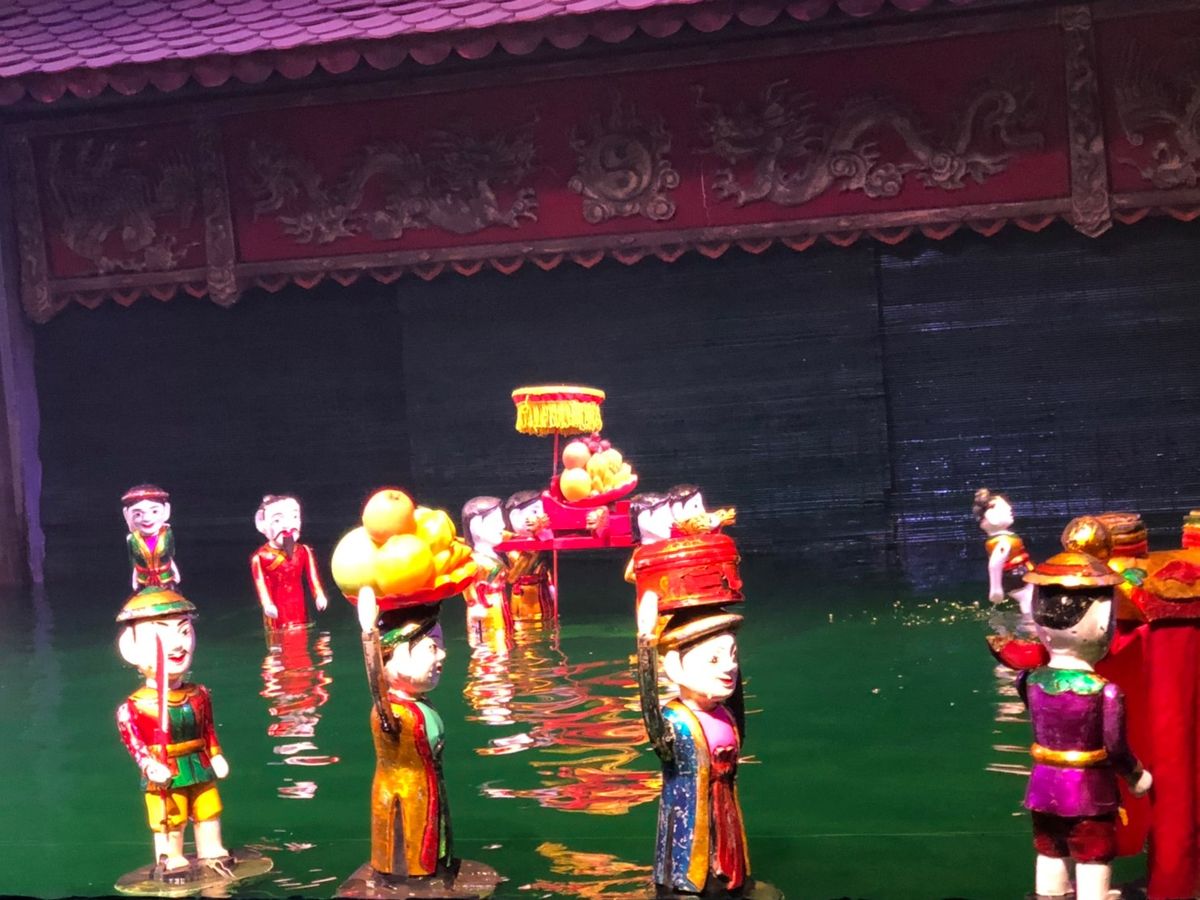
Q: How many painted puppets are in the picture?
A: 11